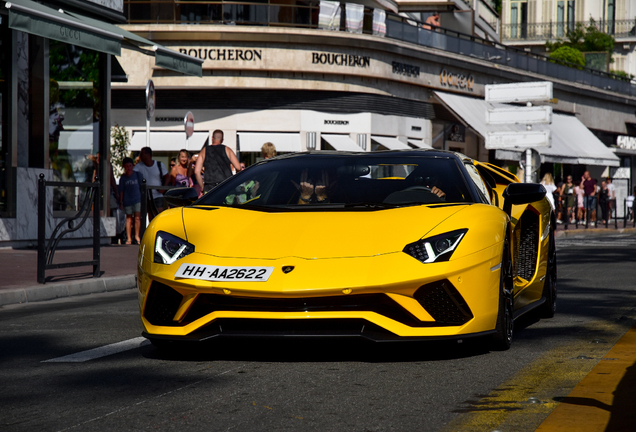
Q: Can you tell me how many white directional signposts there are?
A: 3